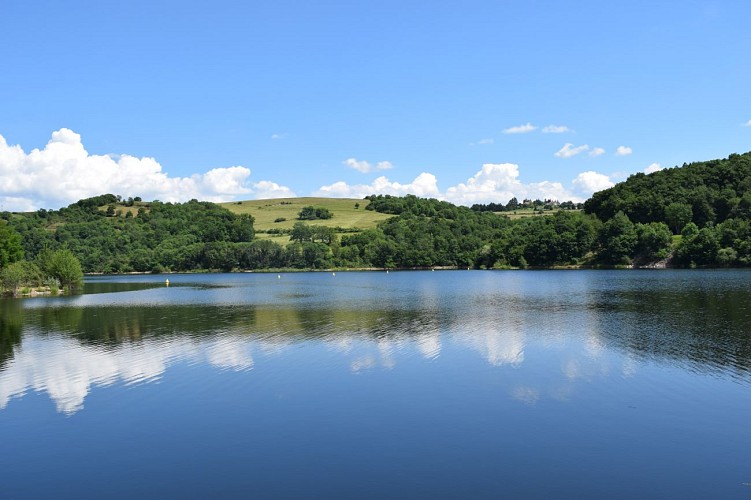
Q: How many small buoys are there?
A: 6